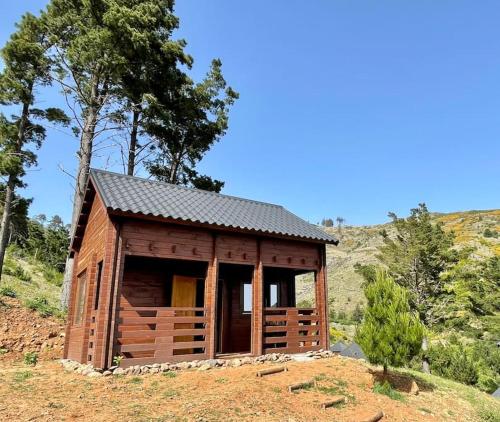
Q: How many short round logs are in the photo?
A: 4